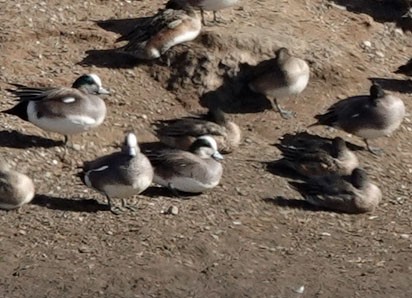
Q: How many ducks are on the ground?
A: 11